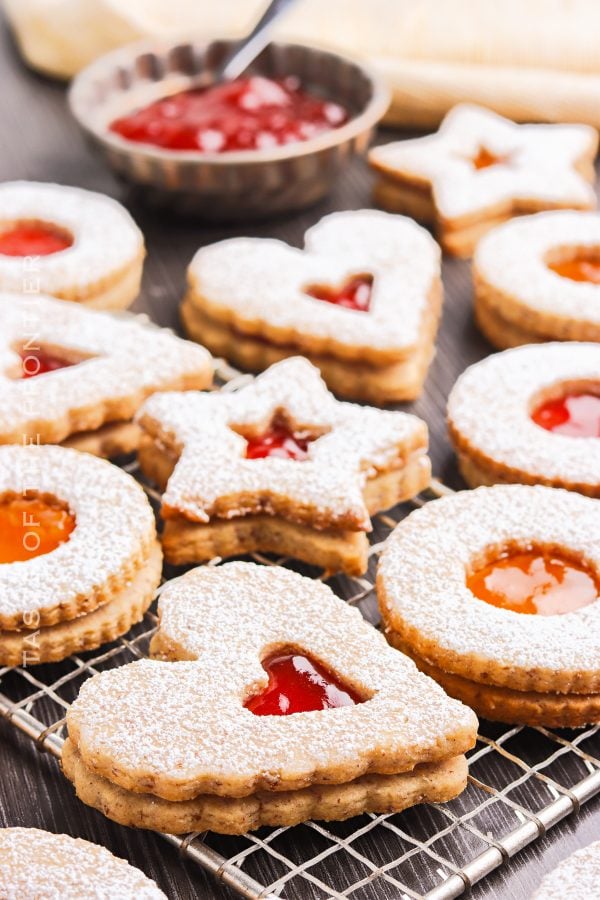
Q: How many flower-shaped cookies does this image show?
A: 0